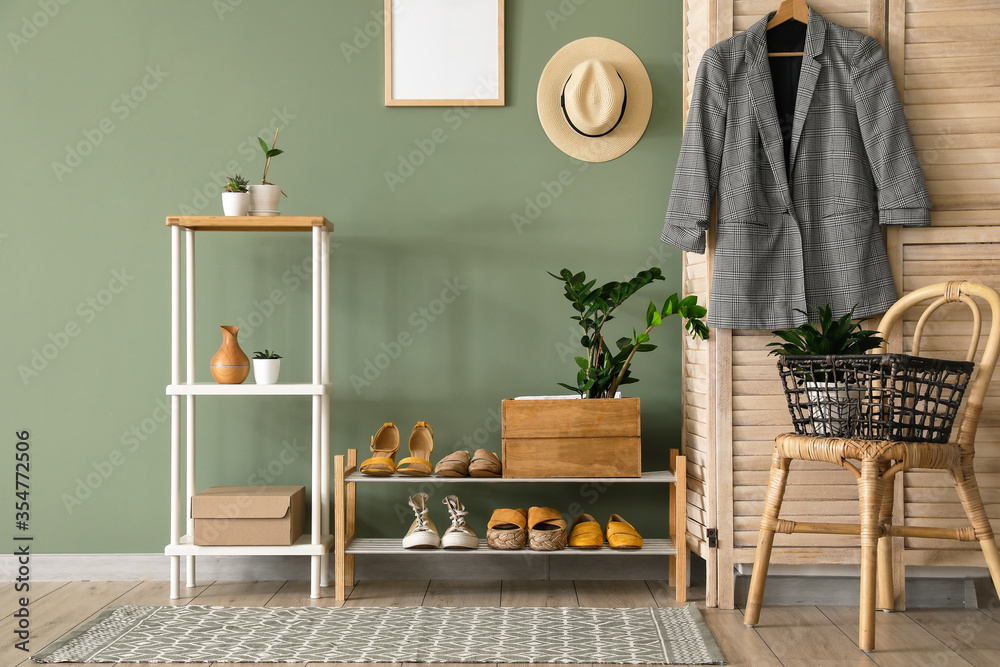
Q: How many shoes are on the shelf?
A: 10